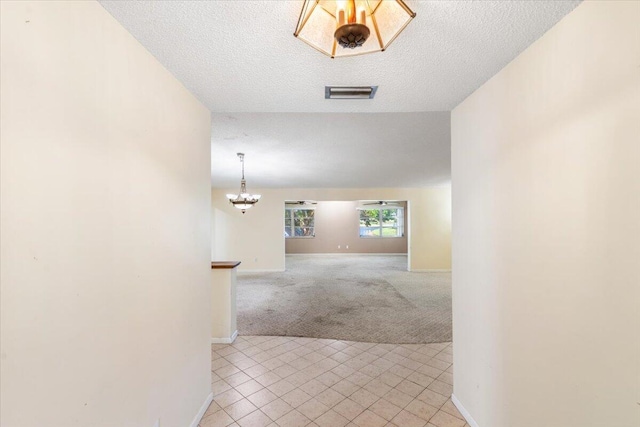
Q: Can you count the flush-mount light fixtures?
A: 1